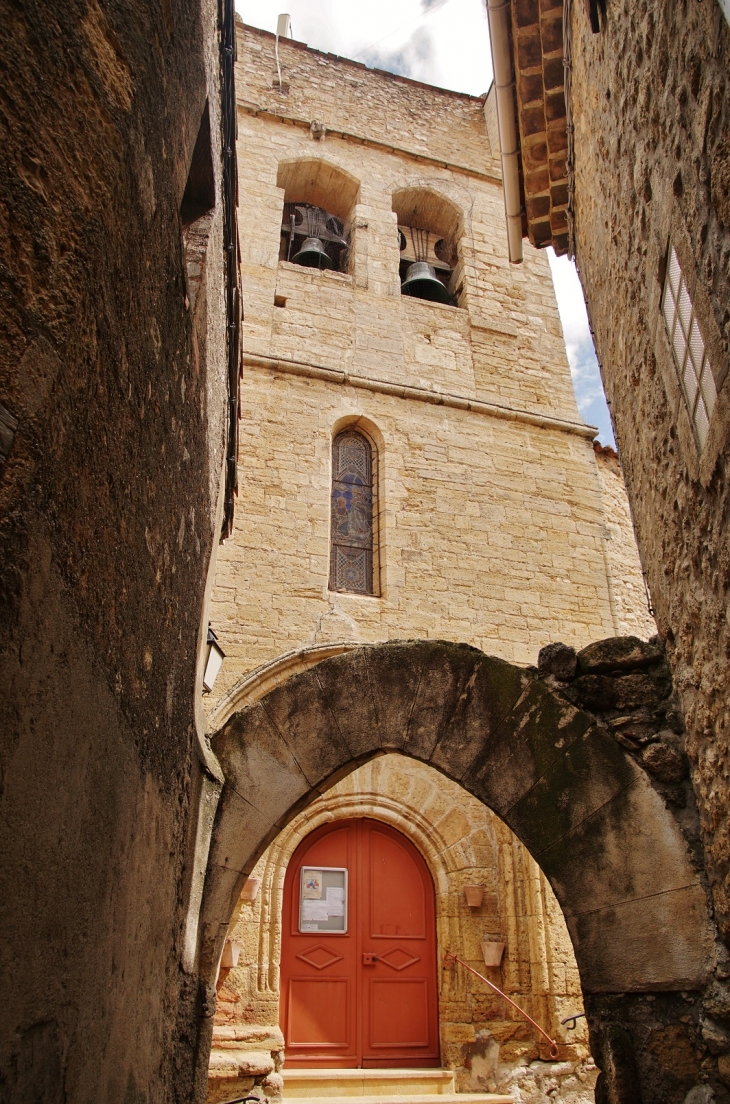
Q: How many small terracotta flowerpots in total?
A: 4